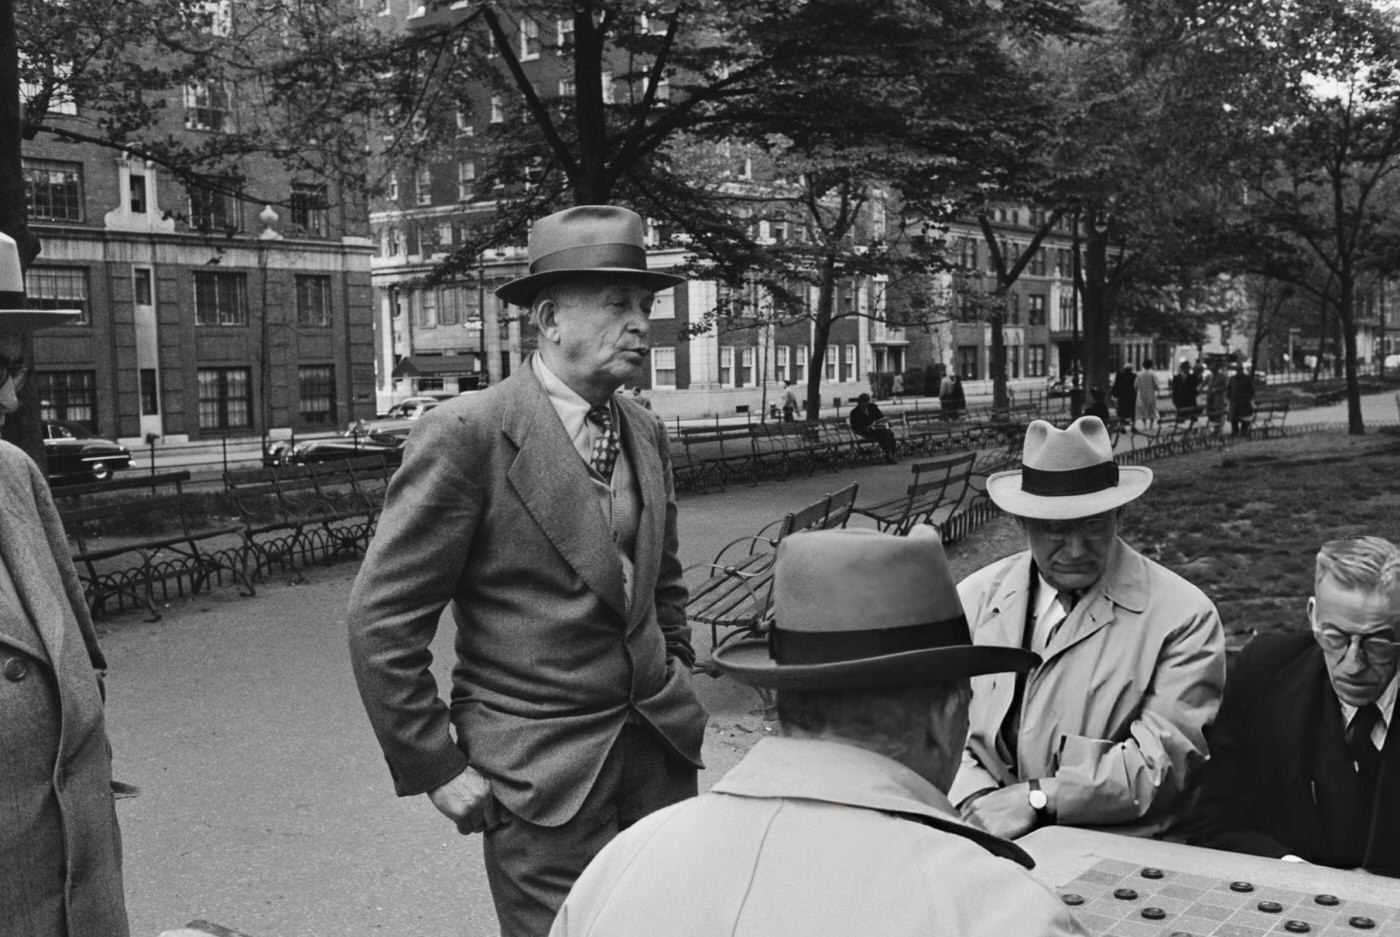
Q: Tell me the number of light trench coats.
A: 2